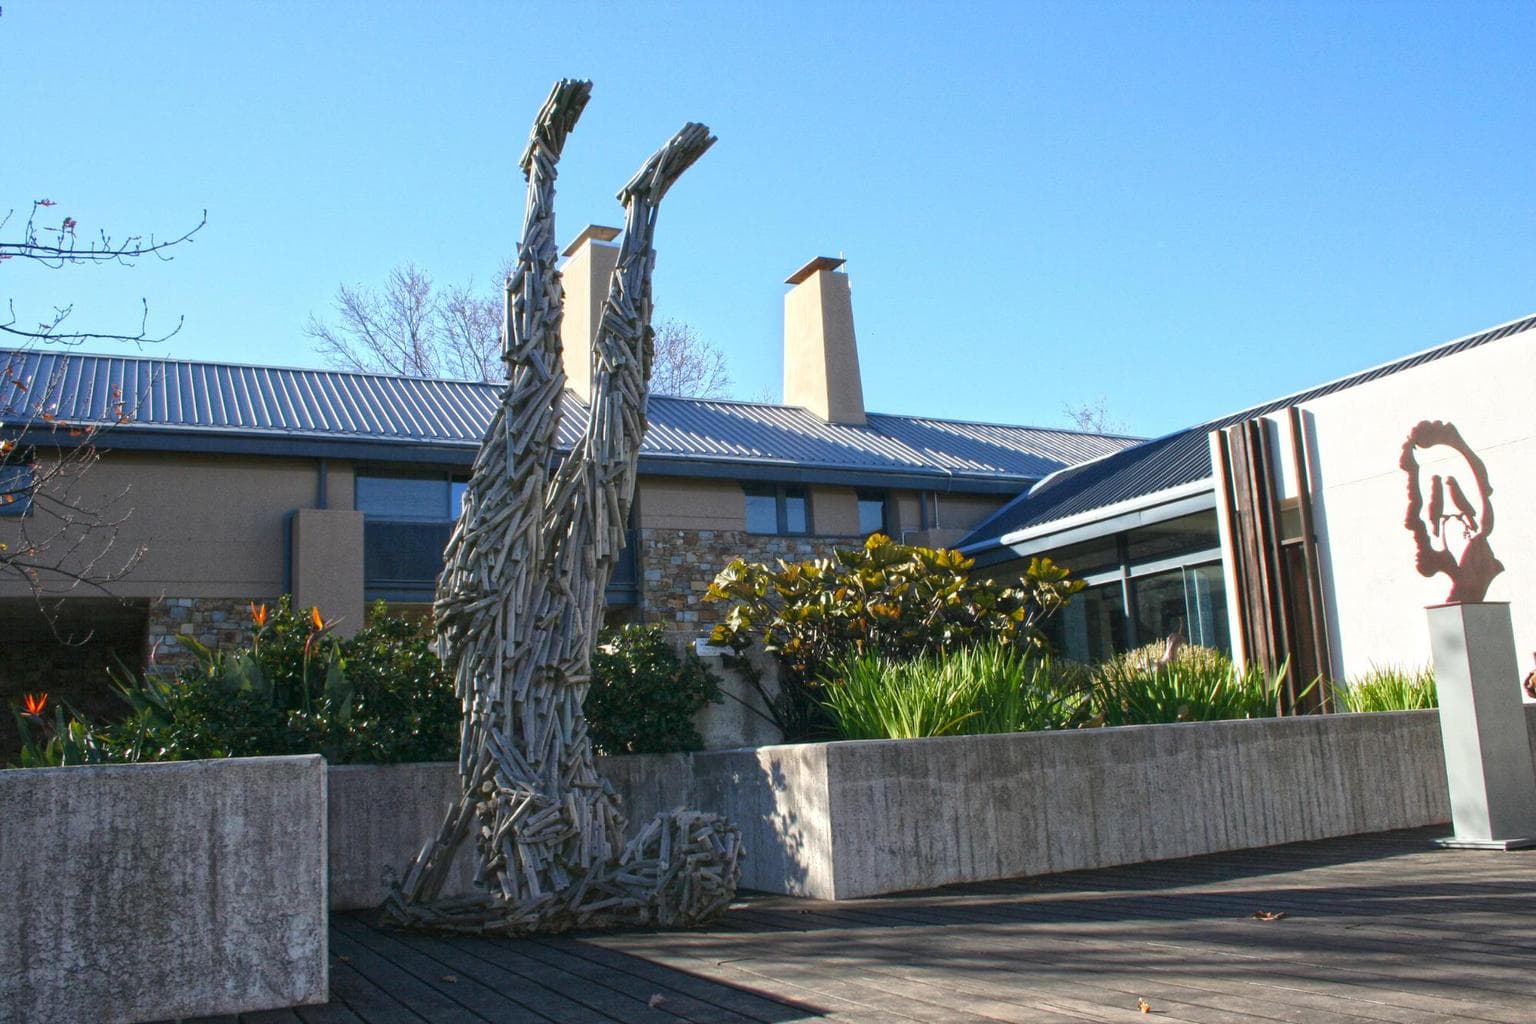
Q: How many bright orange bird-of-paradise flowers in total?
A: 3